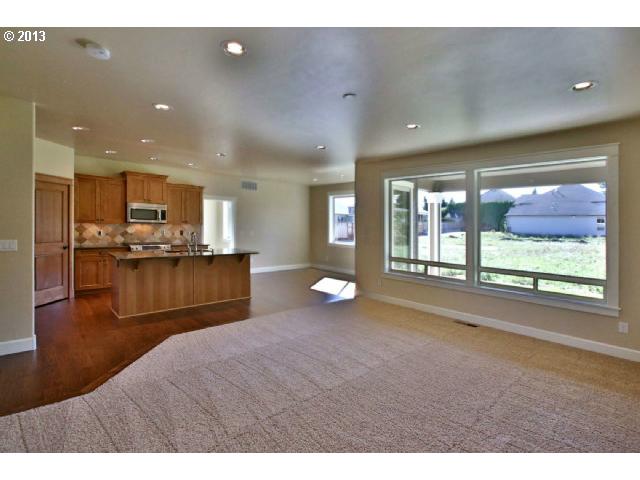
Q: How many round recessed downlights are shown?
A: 11